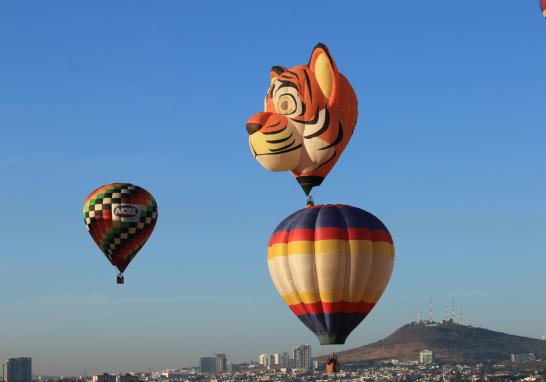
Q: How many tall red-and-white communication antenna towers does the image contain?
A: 4